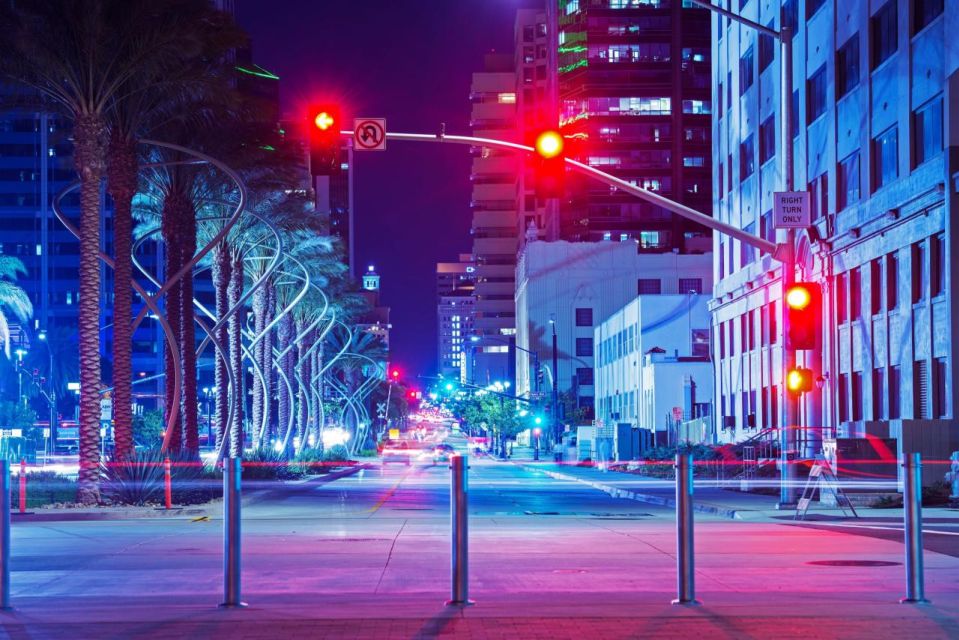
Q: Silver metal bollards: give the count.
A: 5